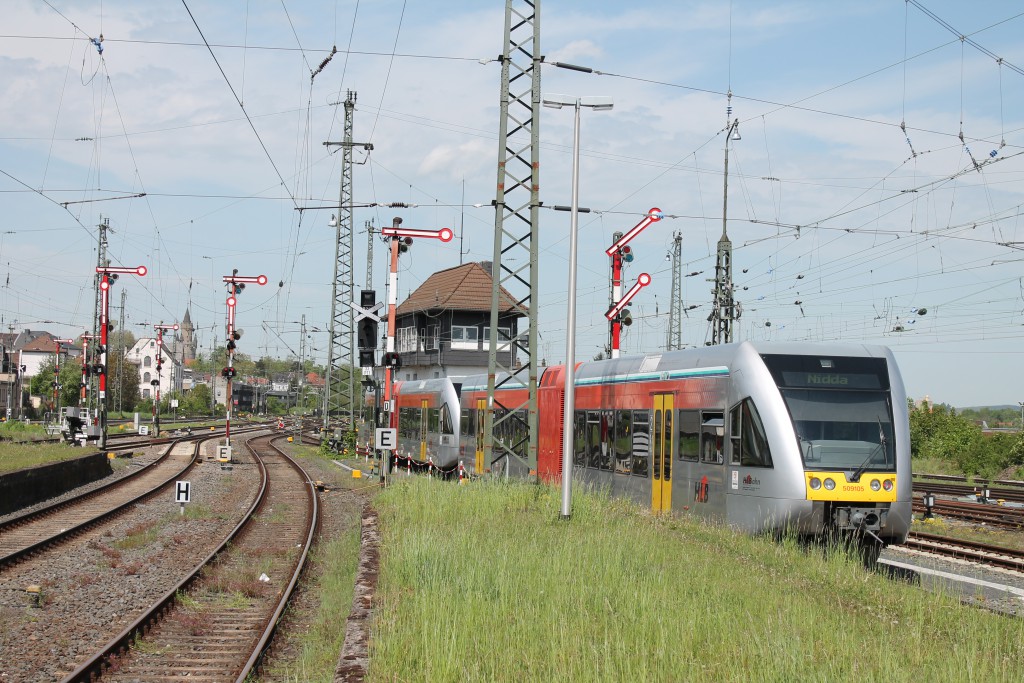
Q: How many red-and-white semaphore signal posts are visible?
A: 7